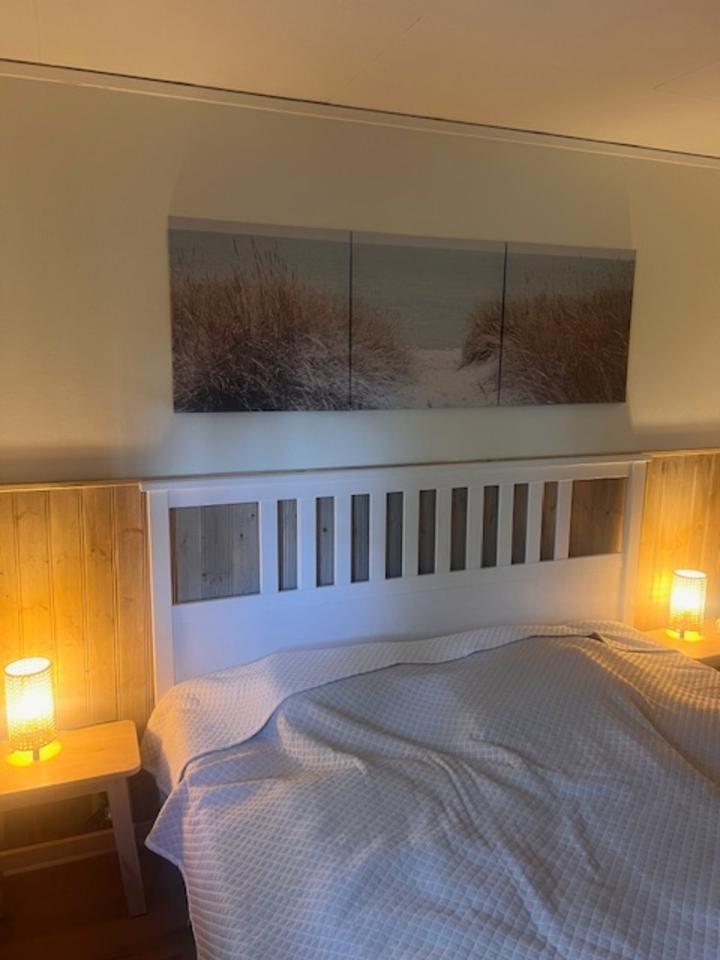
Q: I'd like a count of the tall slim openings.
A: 9